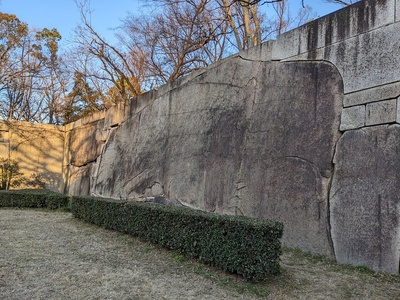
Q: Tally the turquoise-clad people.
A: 0